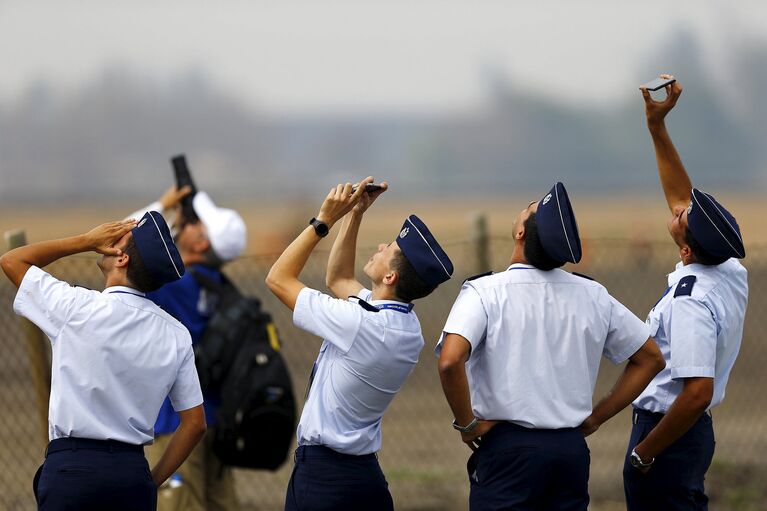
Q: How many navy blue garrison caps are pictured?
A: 4